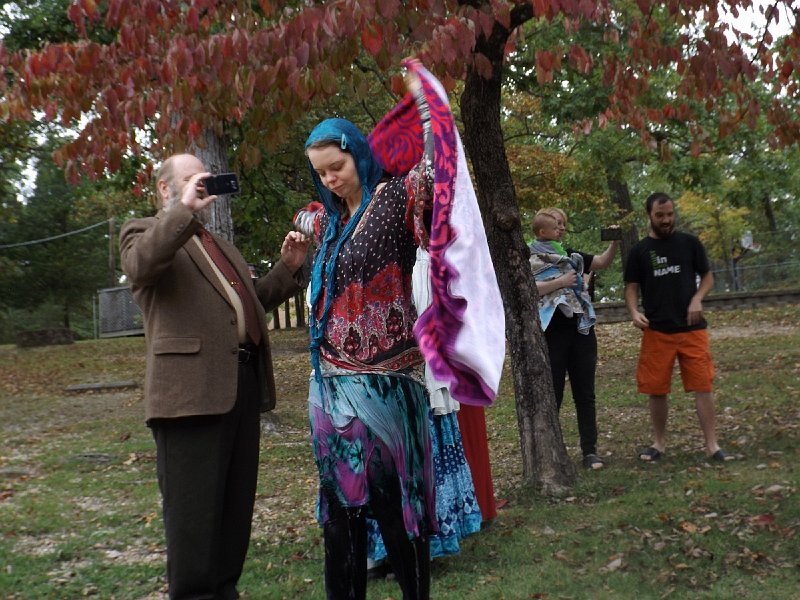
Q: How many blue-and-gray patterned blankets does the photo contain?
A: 1